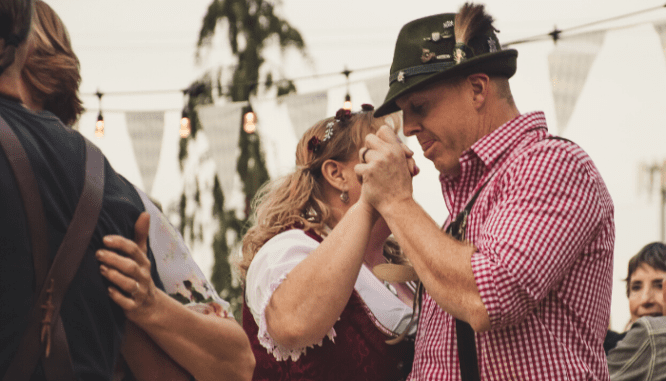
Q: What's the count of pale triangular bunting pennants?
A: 6